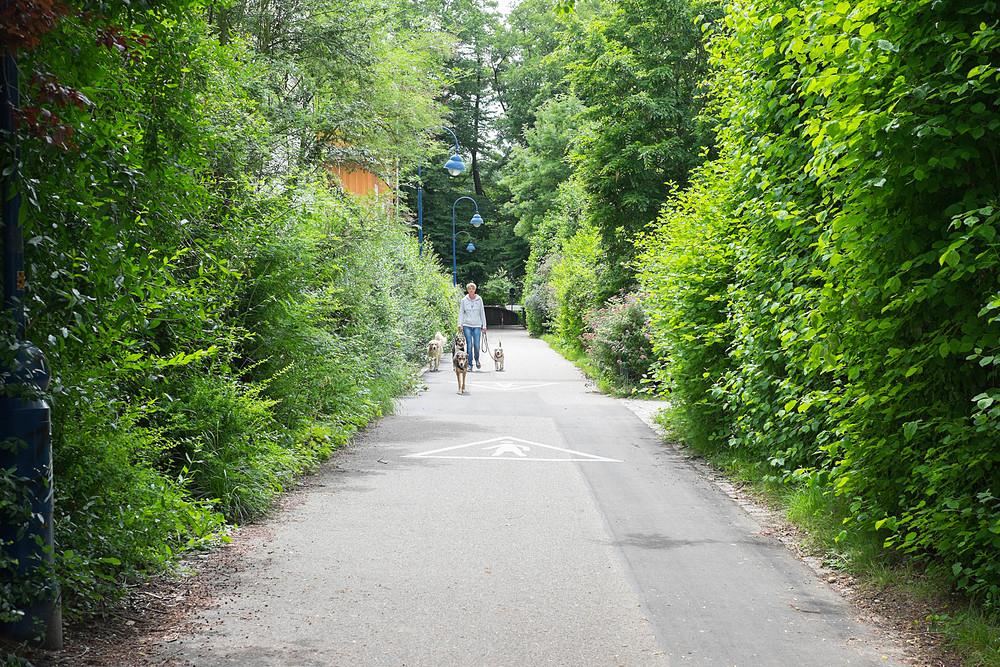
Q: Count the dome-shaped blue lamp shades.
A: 3